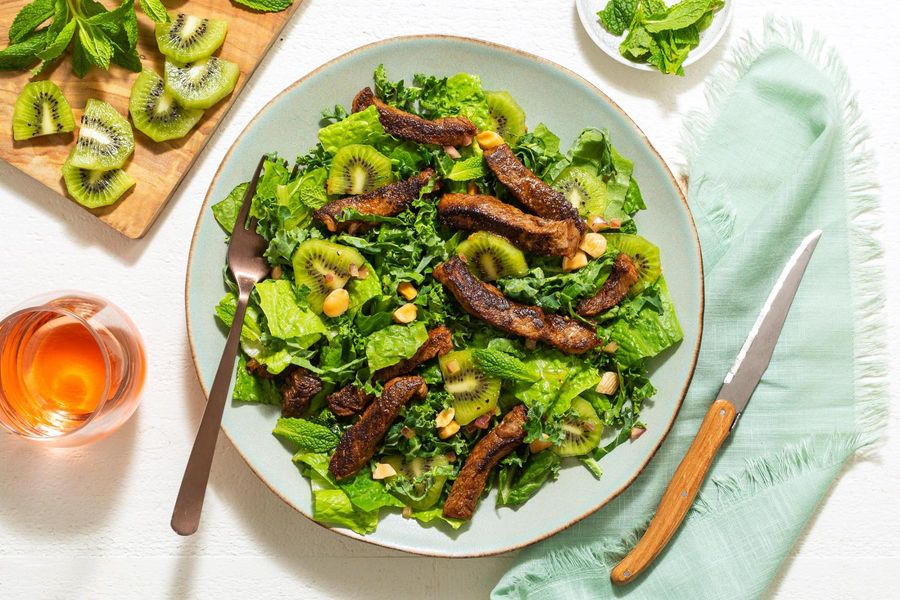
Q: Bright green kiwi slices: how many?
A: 15